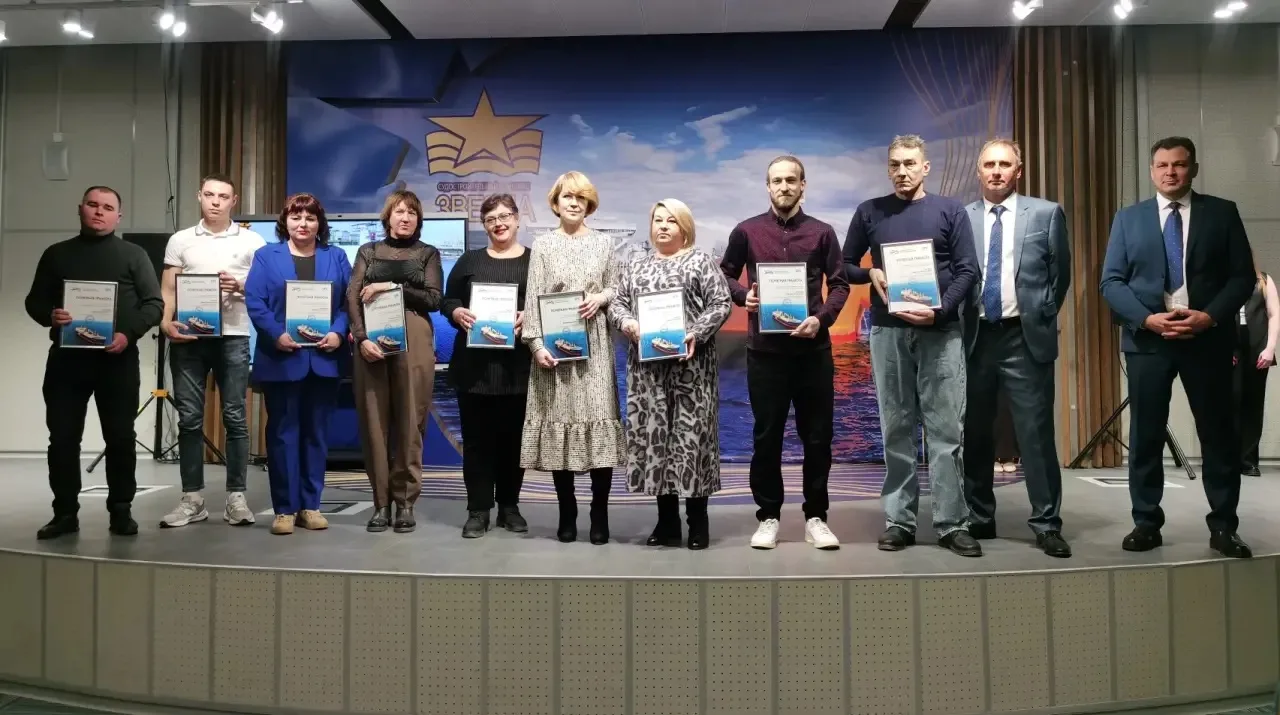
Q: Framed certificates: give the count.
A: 9